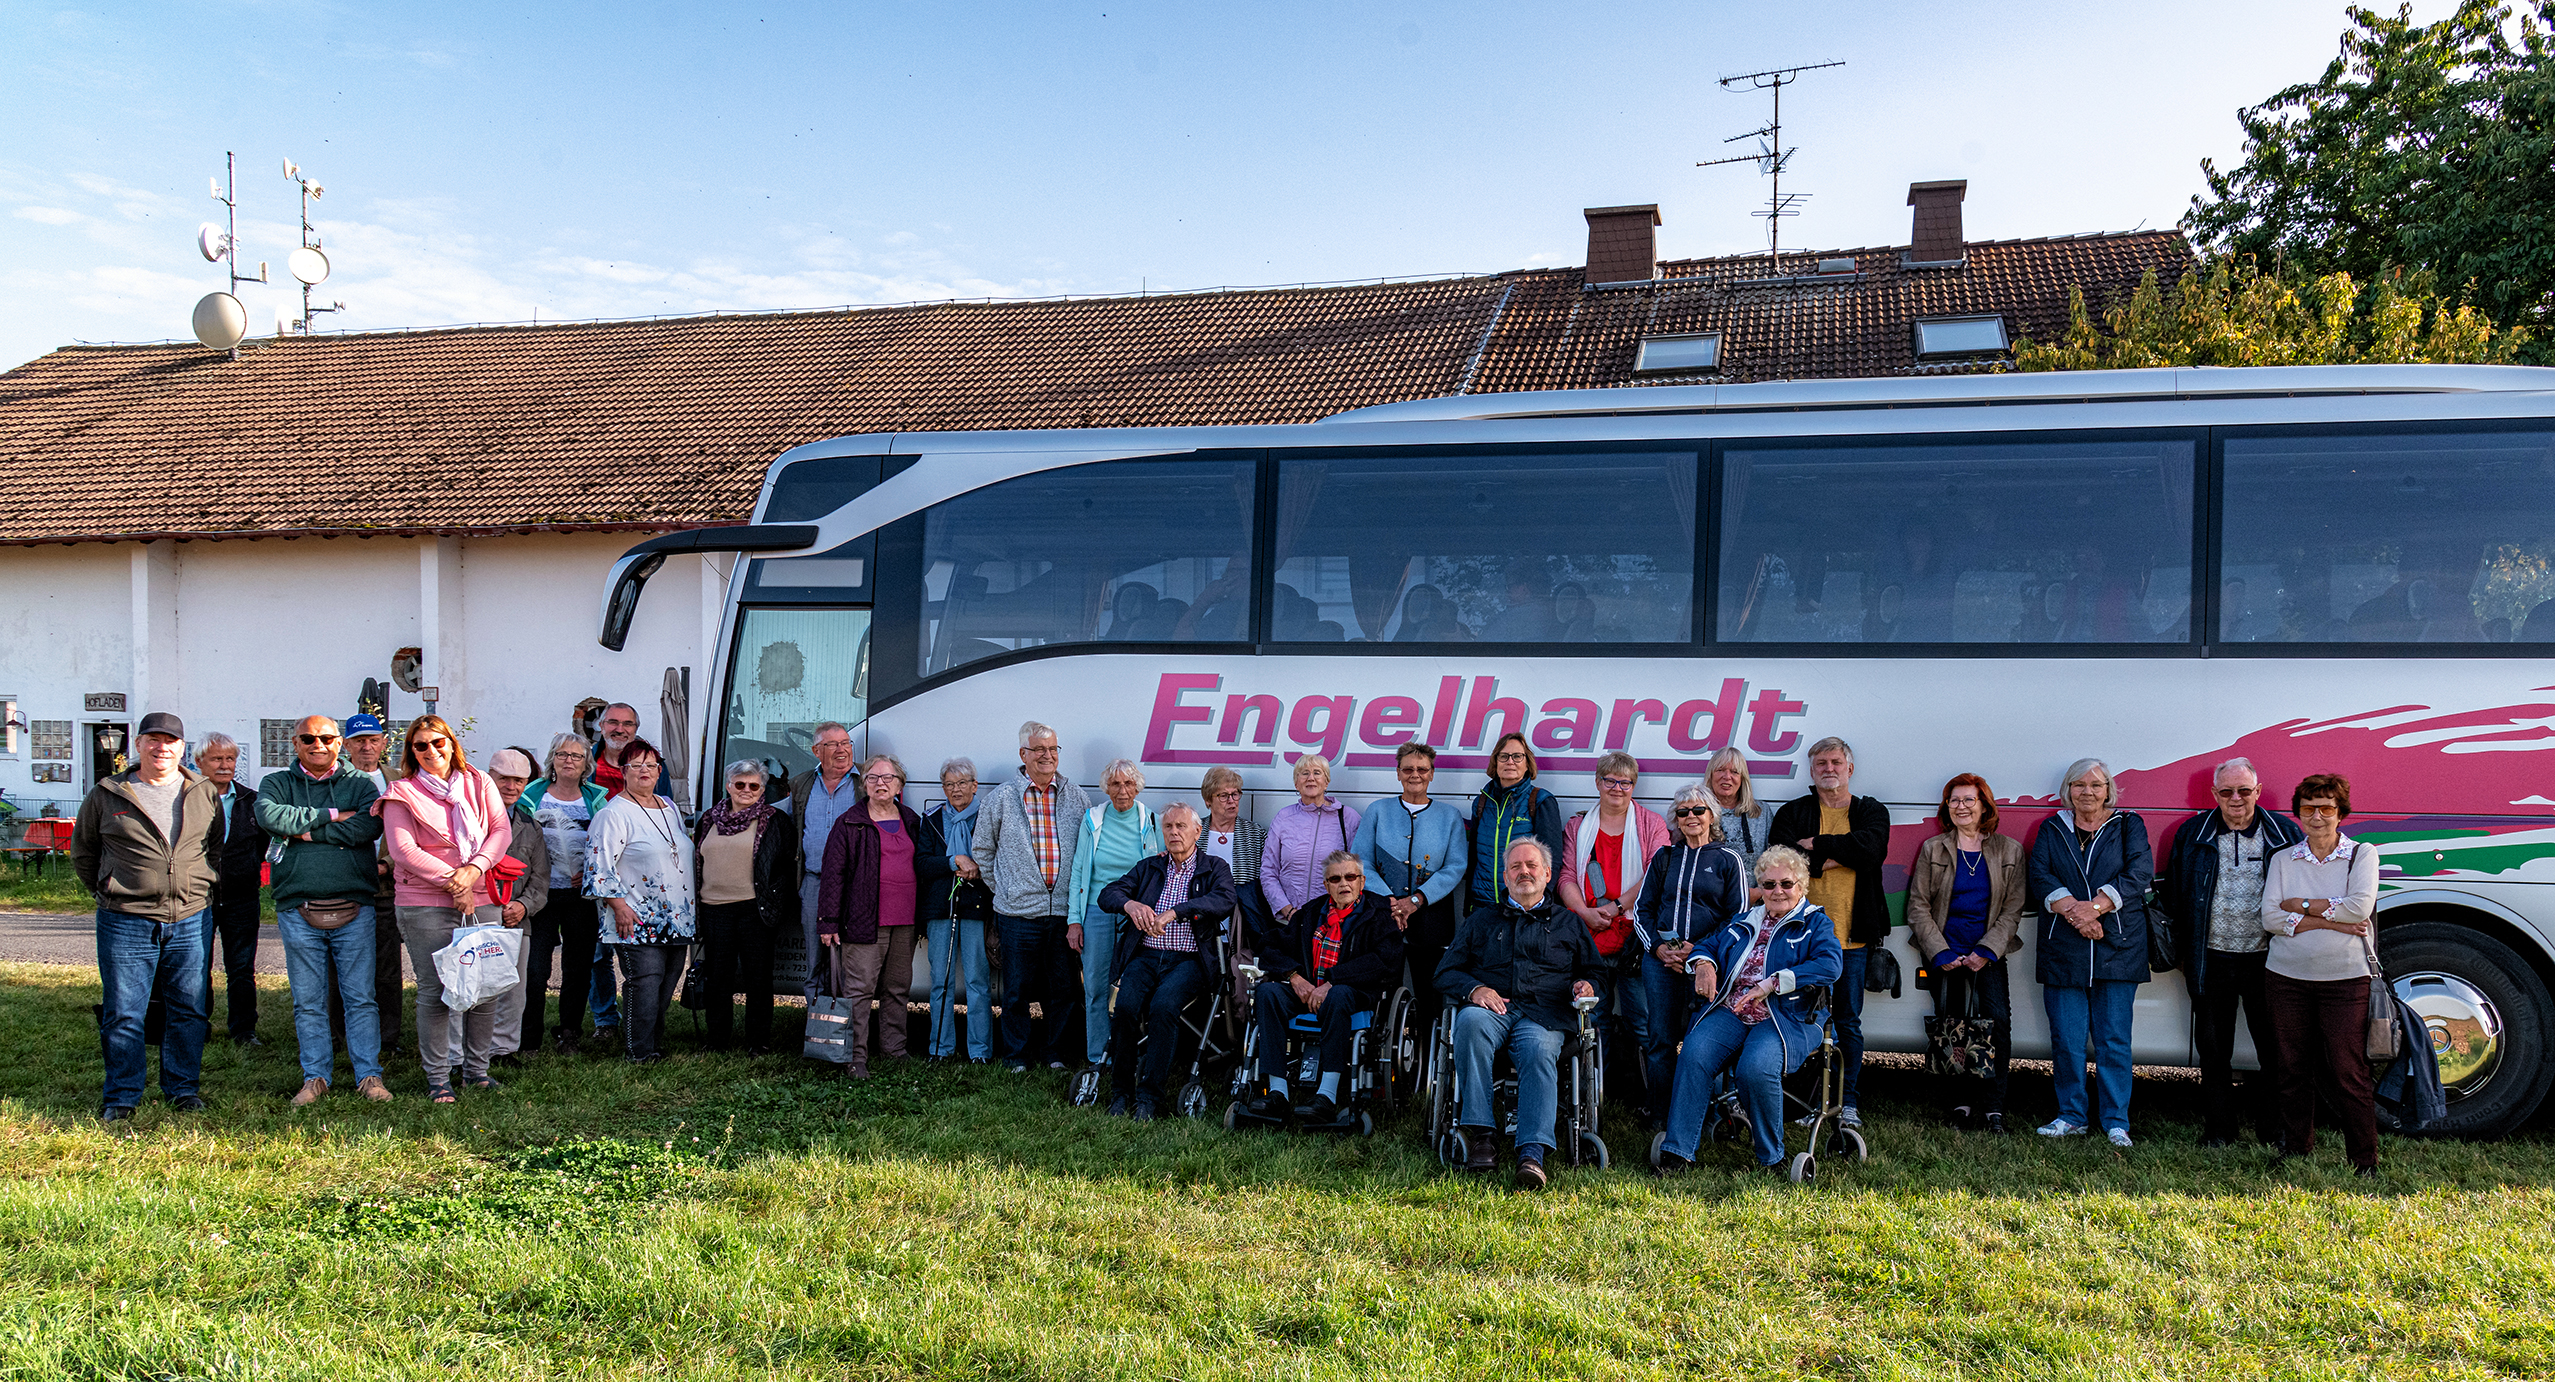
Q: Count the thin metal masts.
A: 3